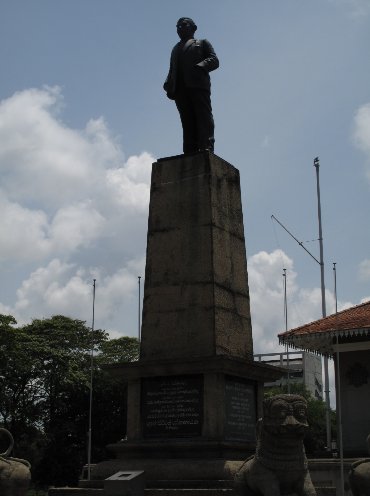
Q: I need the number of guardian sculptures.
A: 3